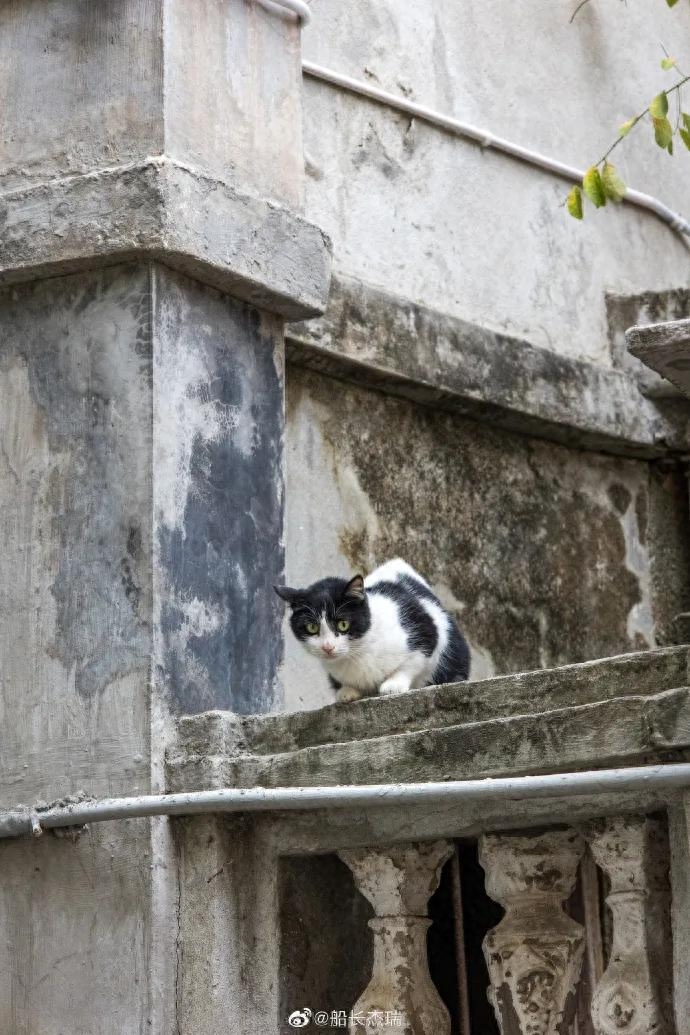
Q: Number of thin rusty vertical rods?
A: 1